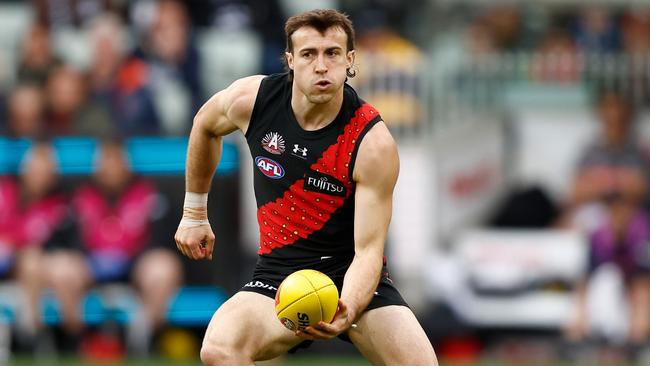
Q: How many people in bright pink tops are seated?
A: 2